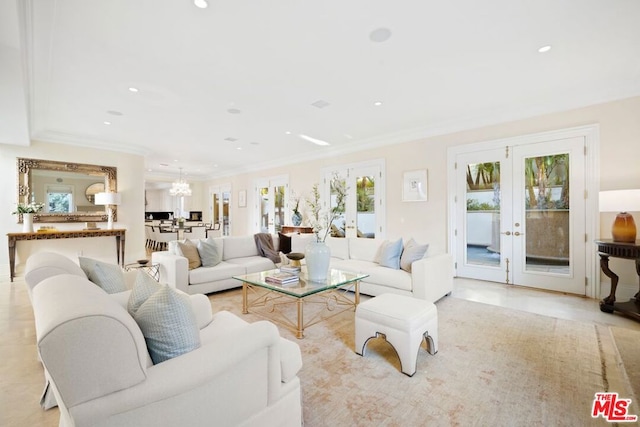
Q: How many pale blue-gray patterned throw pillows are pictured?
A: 3